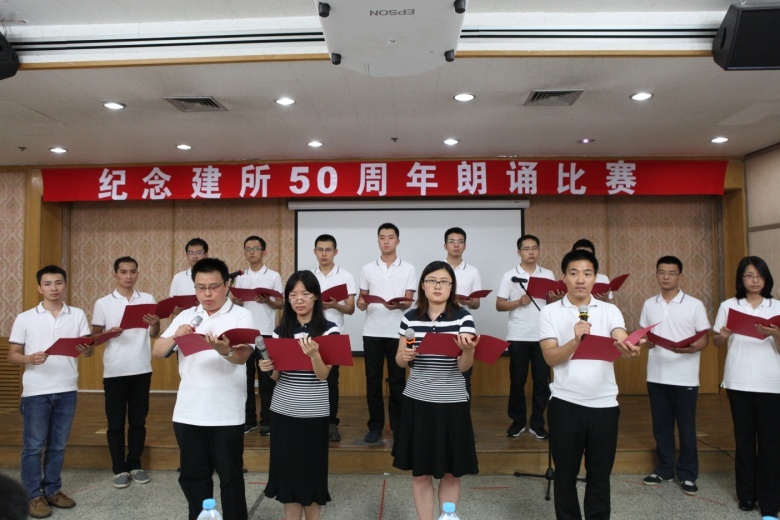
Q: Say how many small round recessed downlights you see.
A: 10